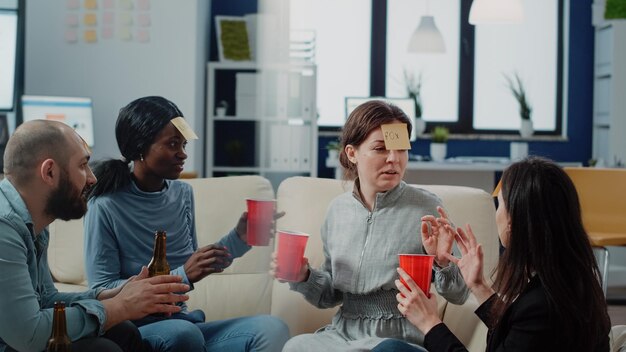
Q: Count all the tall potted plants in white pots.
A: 2